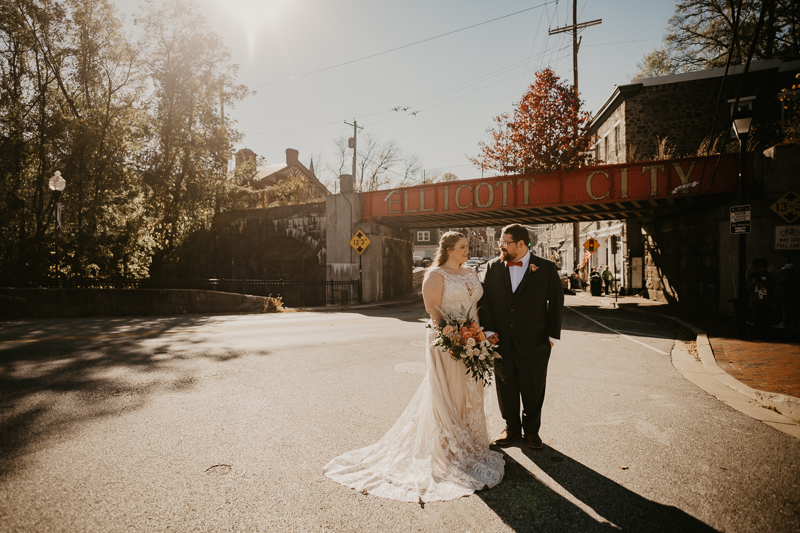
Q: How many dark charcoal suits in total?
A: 1